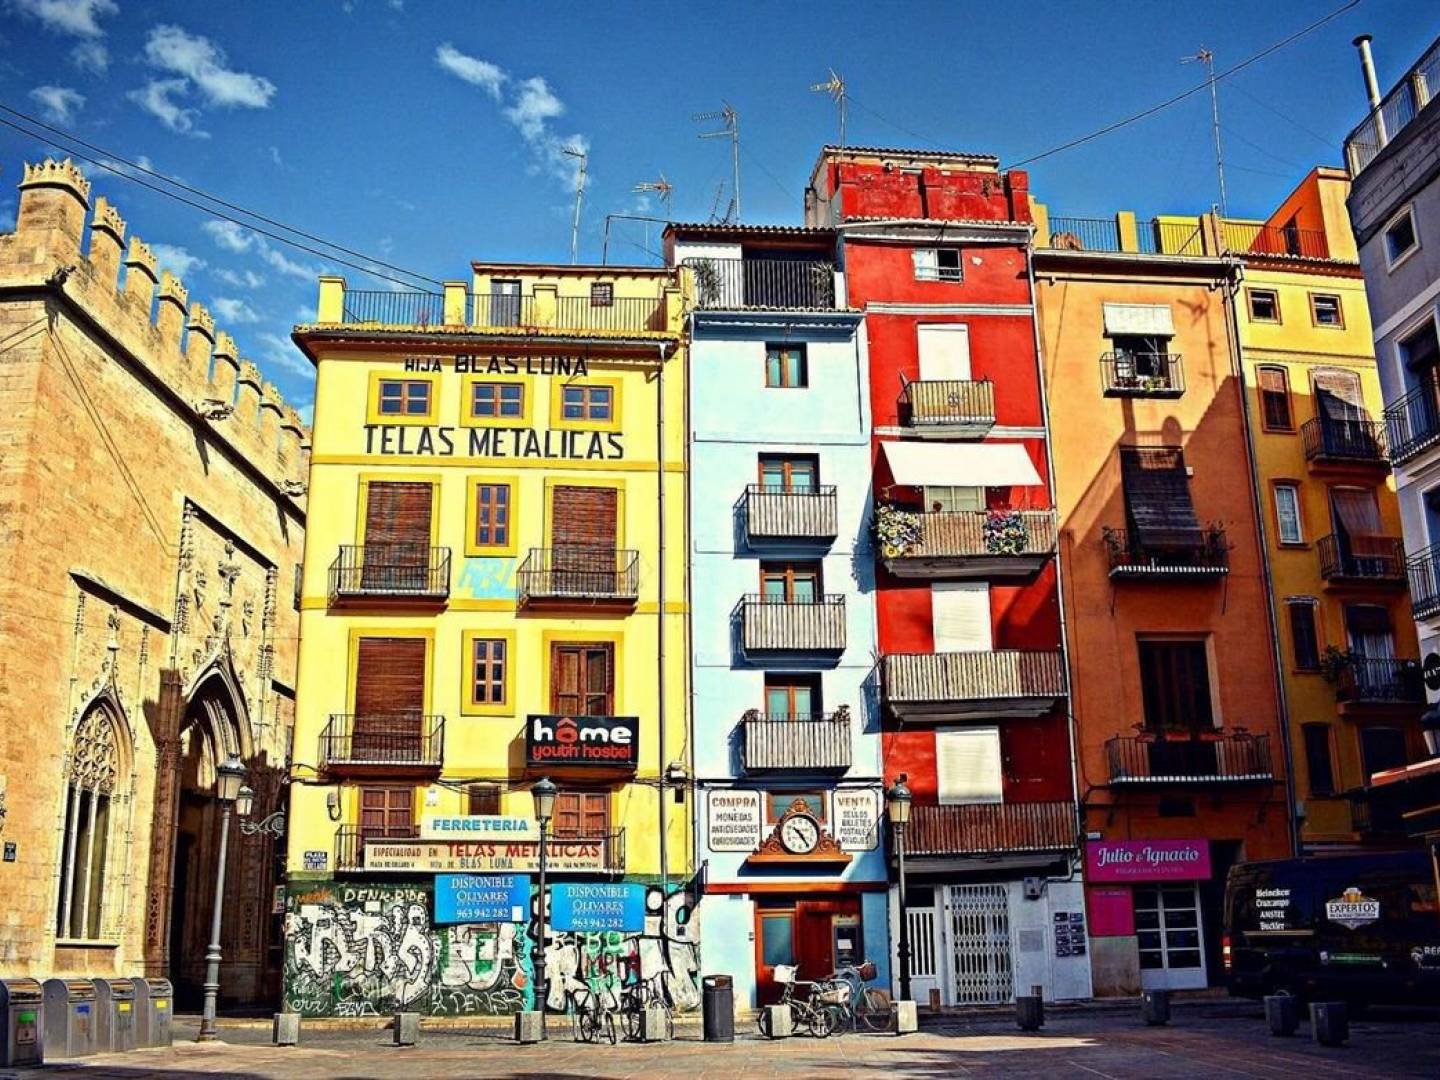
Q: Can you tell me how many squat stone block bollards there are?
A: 10